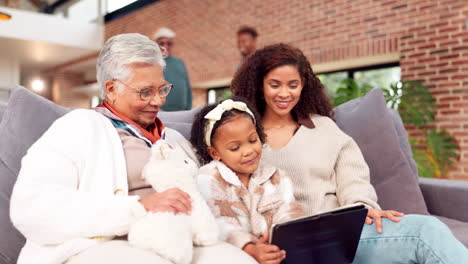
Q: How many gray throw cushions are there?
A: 2